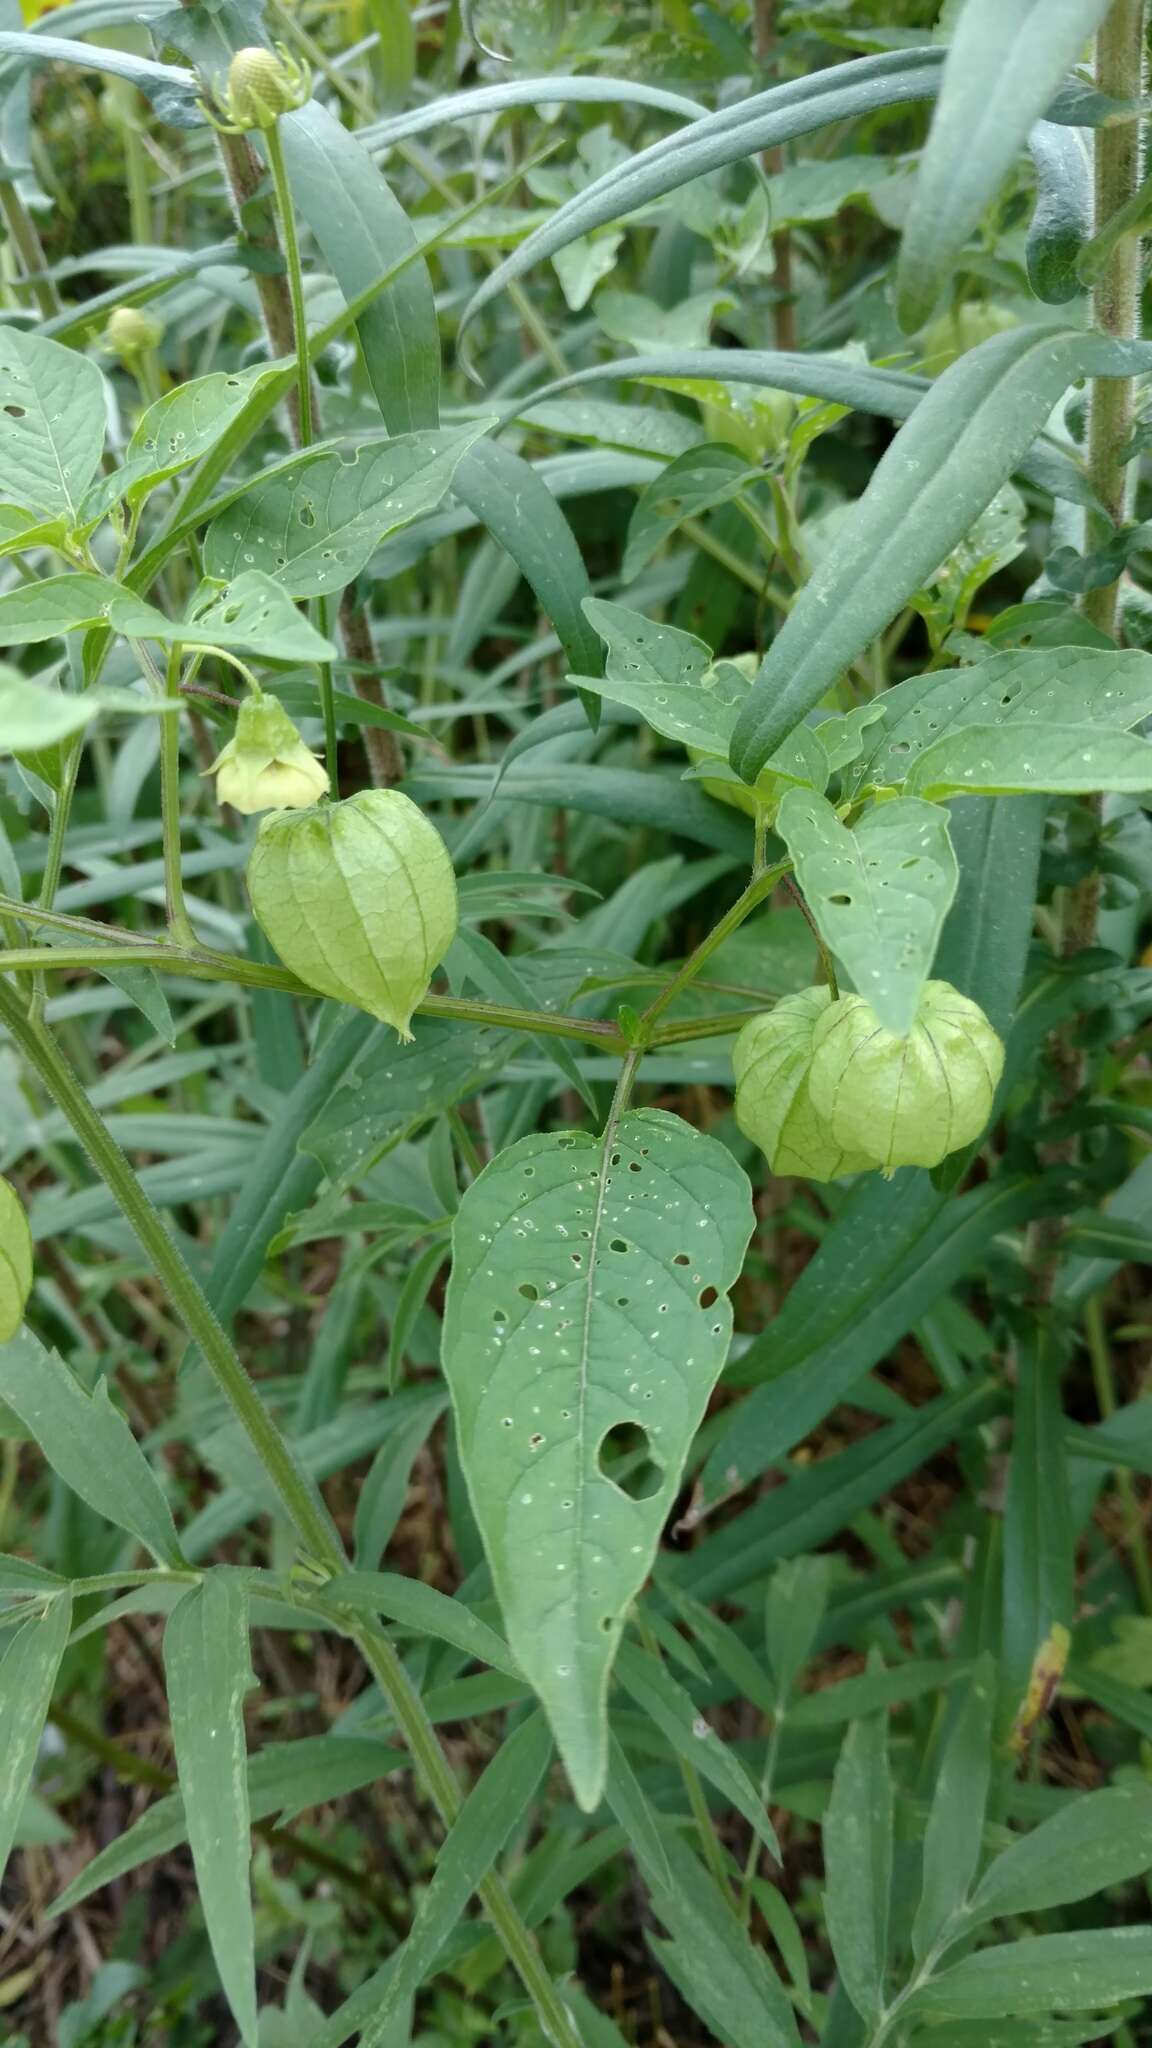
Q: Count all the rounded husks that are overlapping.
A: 2